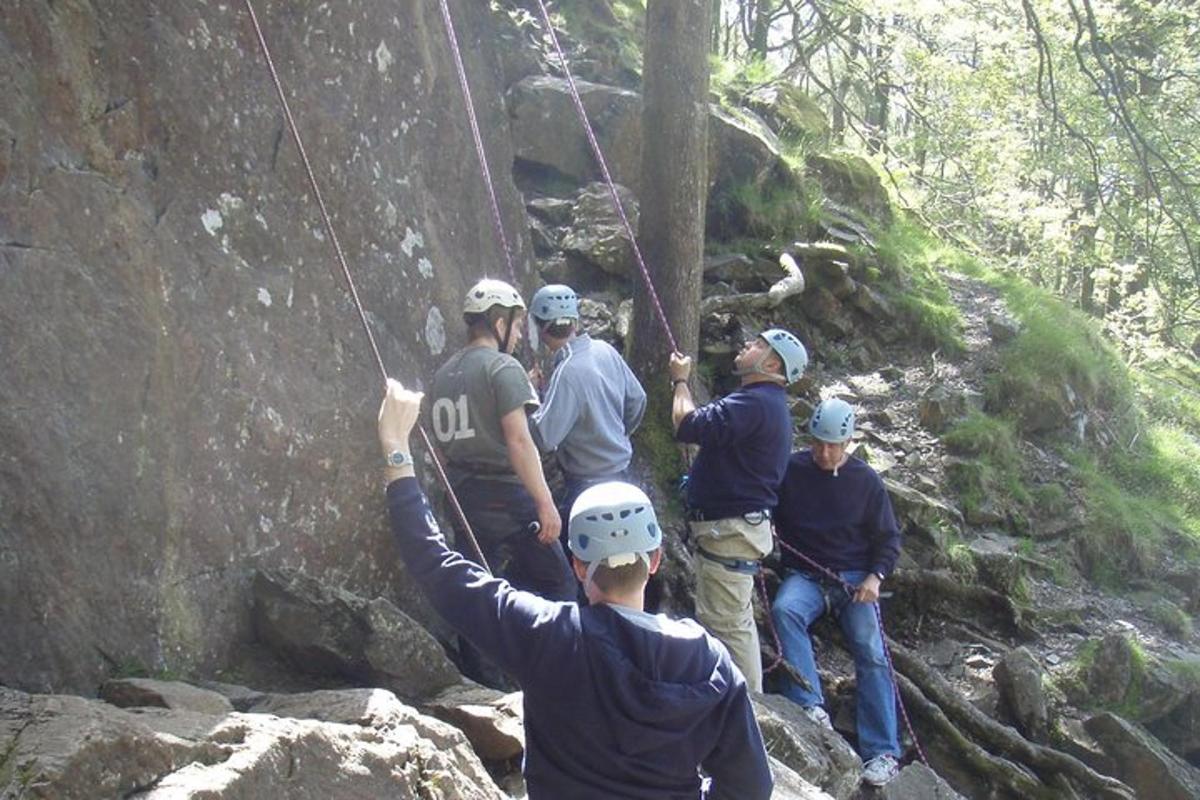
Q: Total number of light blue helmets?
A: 4